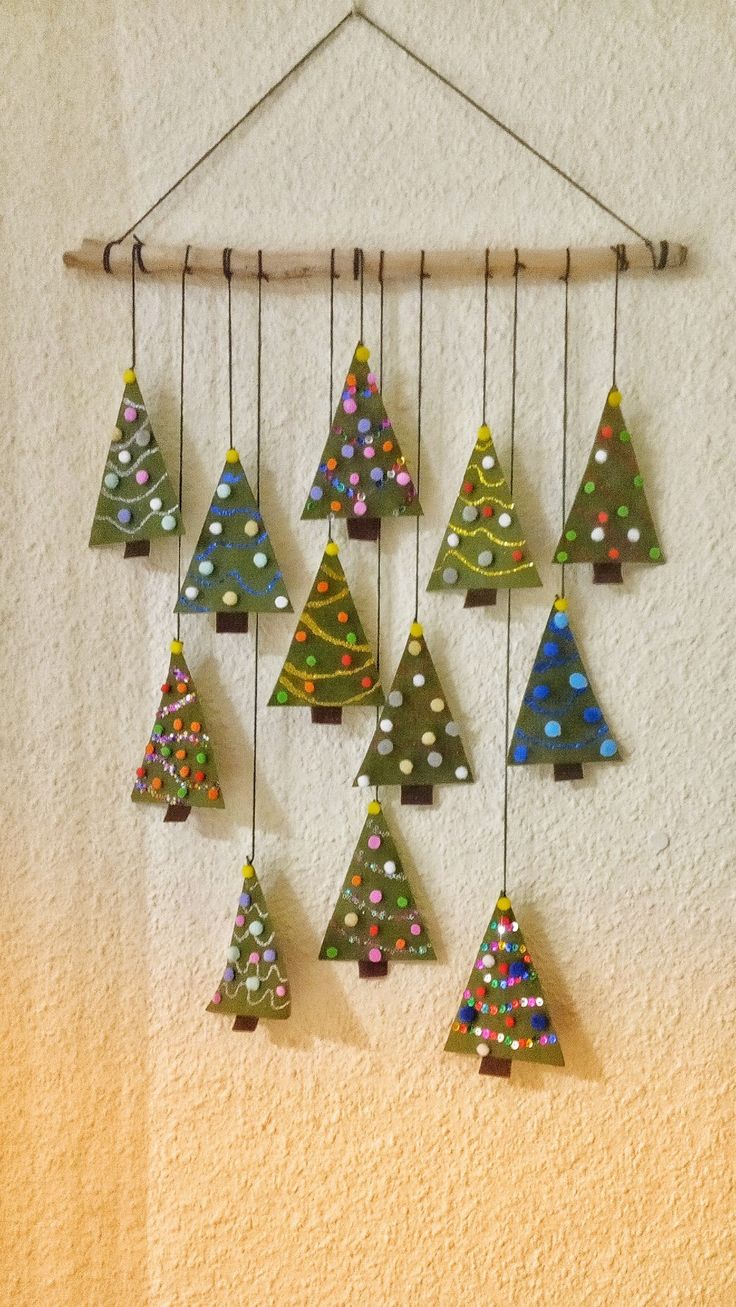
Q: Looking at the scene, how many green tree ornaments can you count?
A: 12